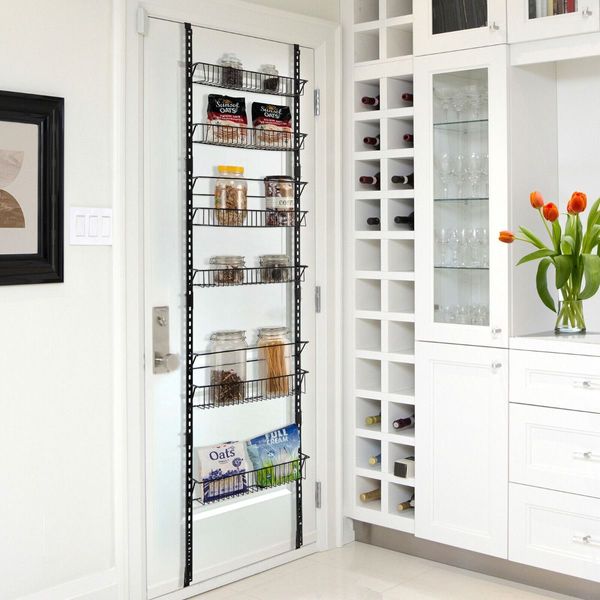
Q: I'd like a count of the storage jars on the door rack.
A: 8